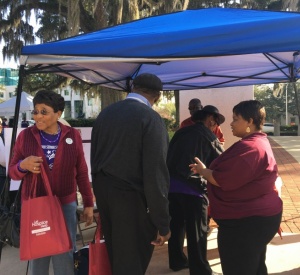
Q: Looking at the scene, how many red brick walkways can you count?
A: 1